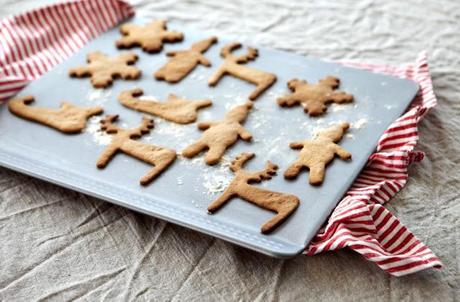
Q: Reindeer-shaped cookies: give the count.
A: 3